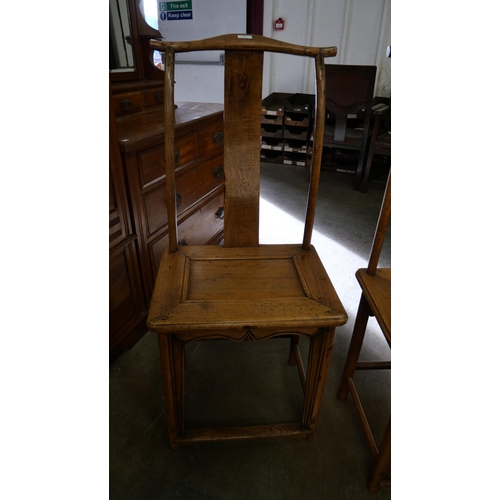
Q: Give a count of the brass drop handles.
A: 8